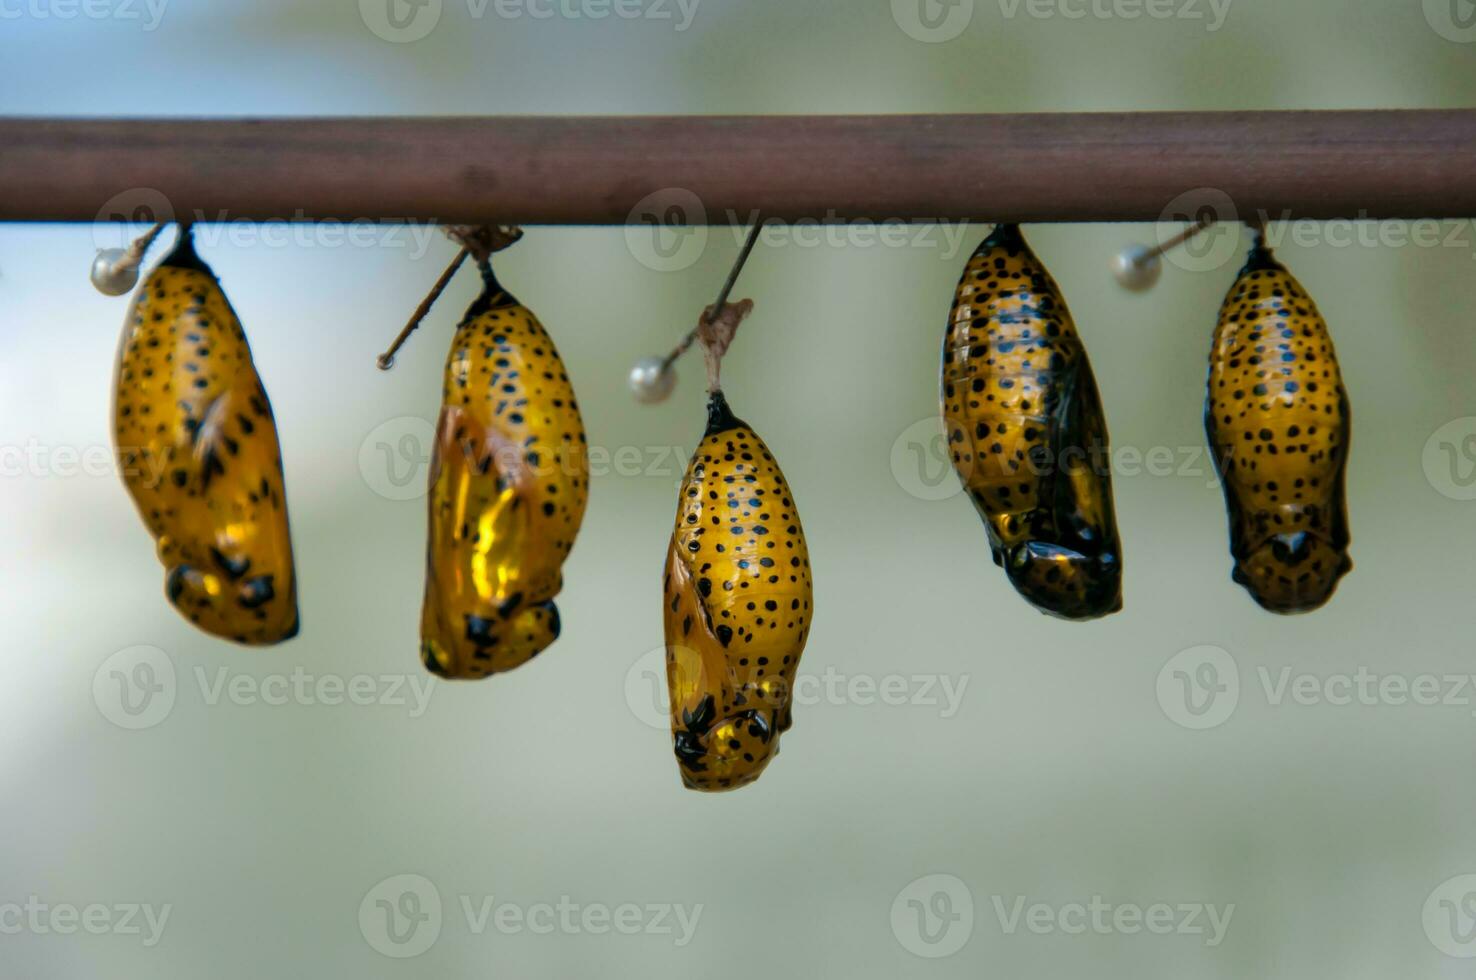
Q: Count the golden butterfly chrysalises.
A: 5